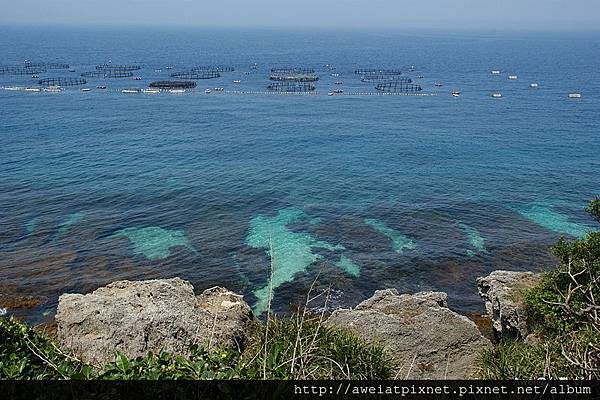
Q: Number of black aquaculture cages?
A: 14